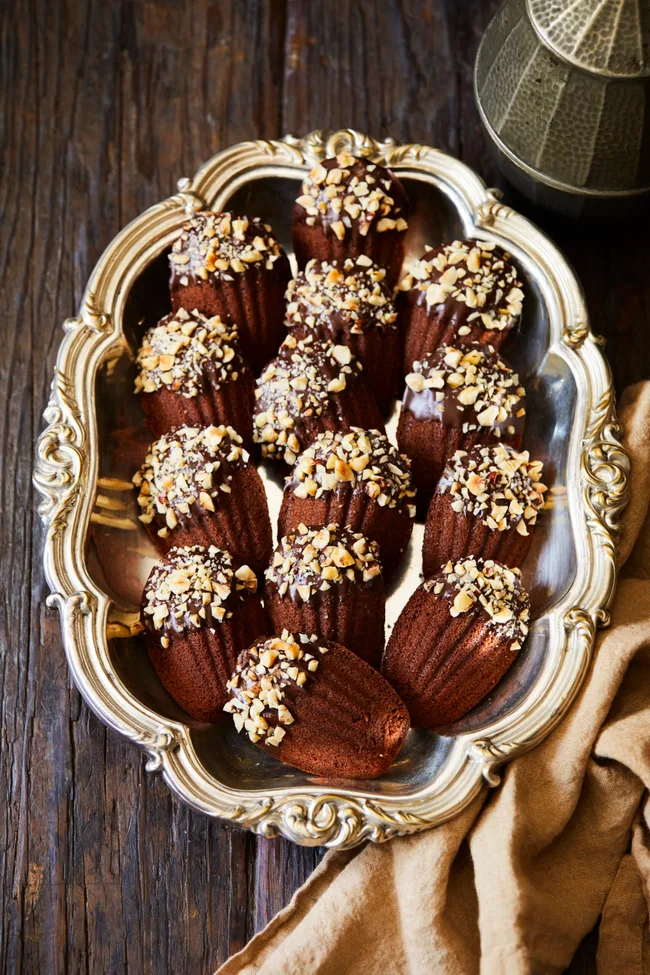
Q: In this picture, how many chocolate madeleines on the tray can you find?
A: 14